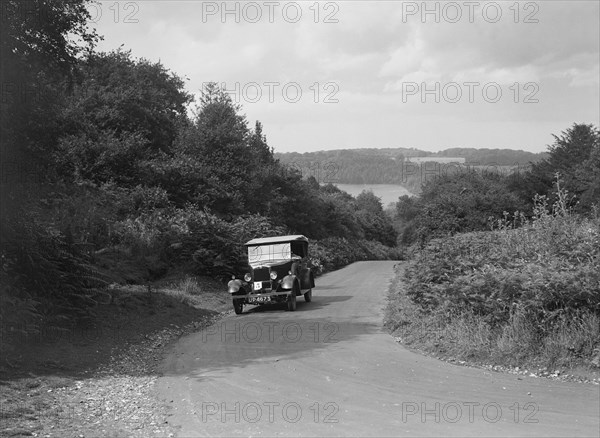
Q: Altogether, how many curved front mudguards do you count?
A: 2